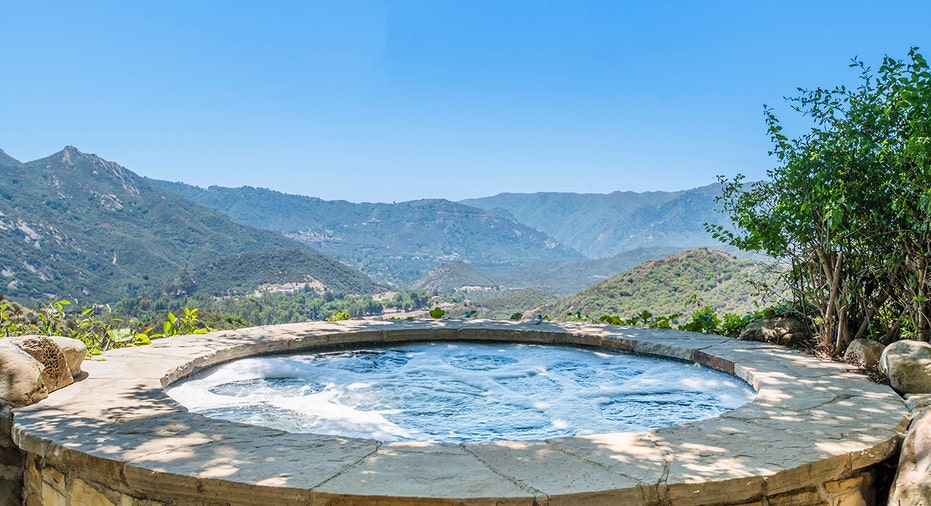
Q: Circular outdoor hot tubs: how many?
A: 1